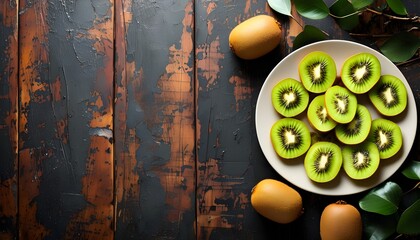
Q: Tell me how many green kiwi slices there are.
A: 11